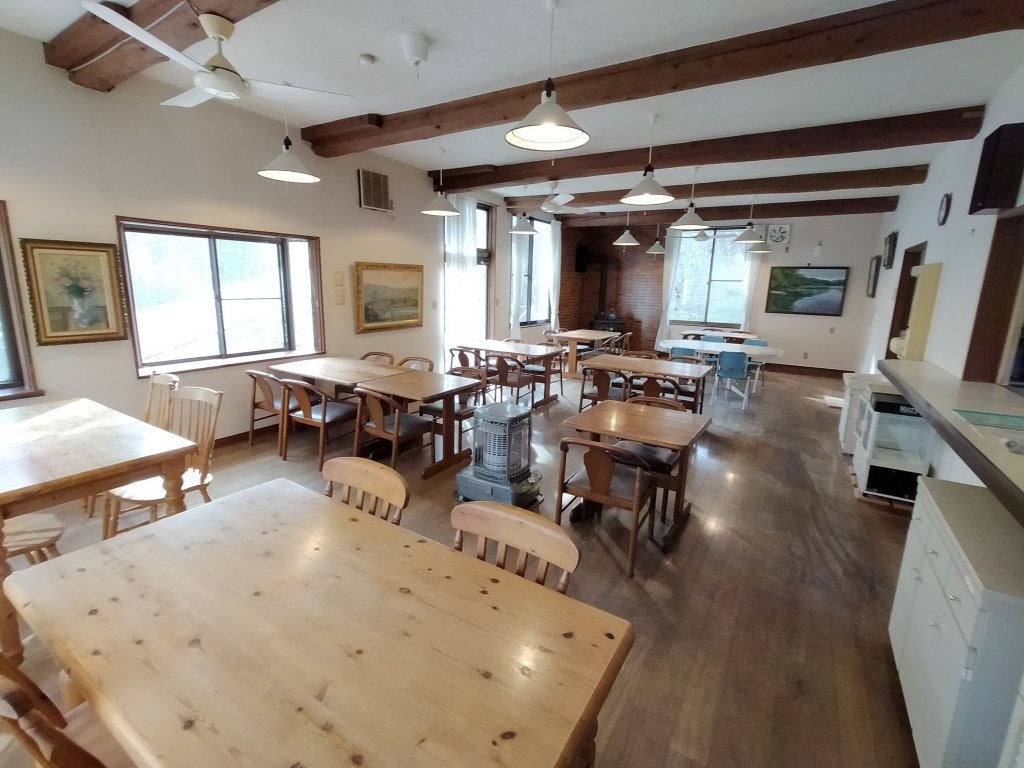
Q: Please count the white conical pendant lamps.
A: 10